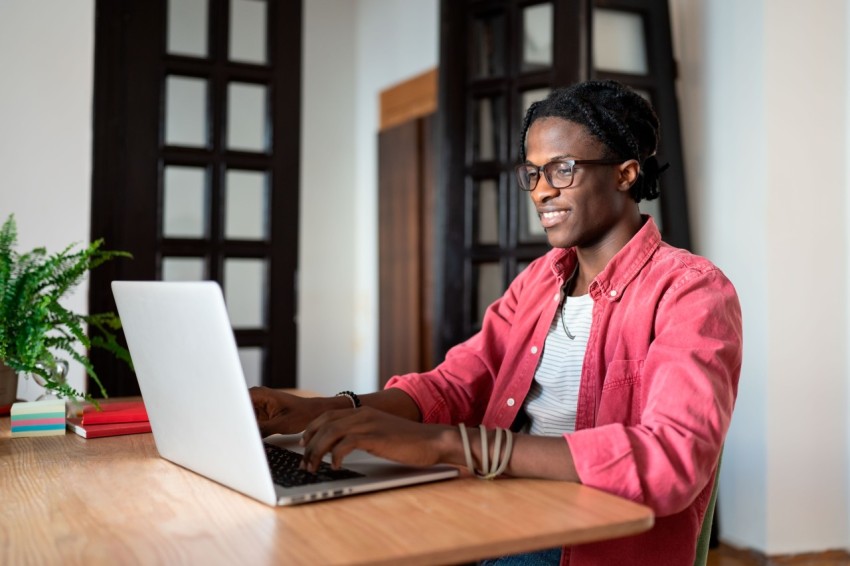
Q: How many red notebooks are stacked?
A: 2